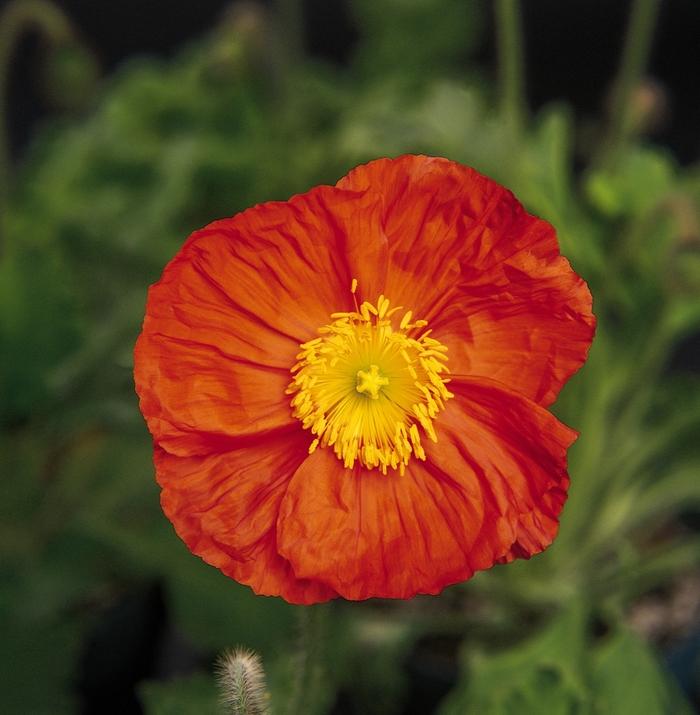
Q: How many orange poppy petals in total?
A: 4